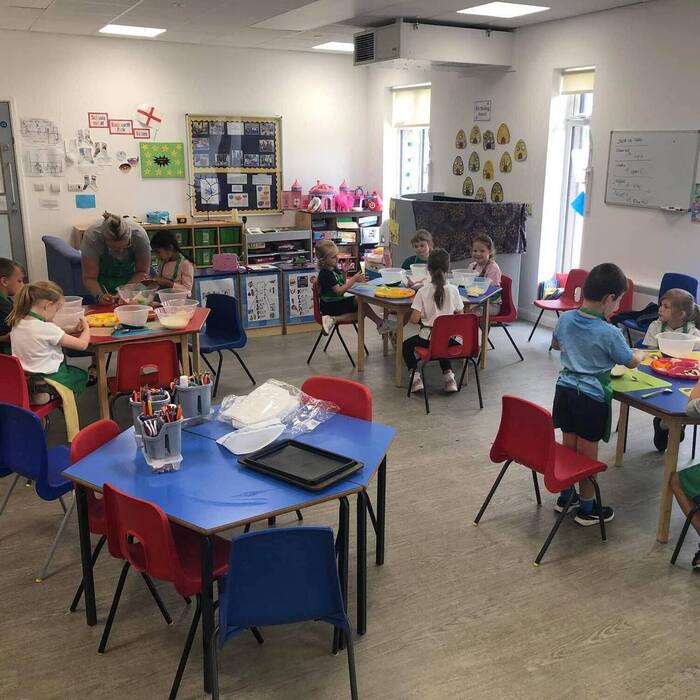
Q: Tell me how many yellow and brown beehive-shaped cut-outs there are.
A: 12